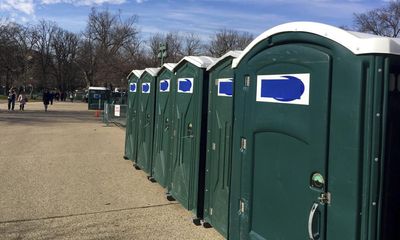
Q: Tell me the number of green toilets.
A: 6